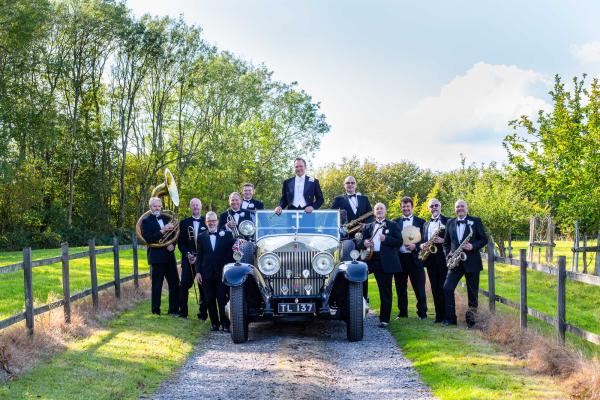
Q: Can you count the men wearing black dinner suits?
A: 11